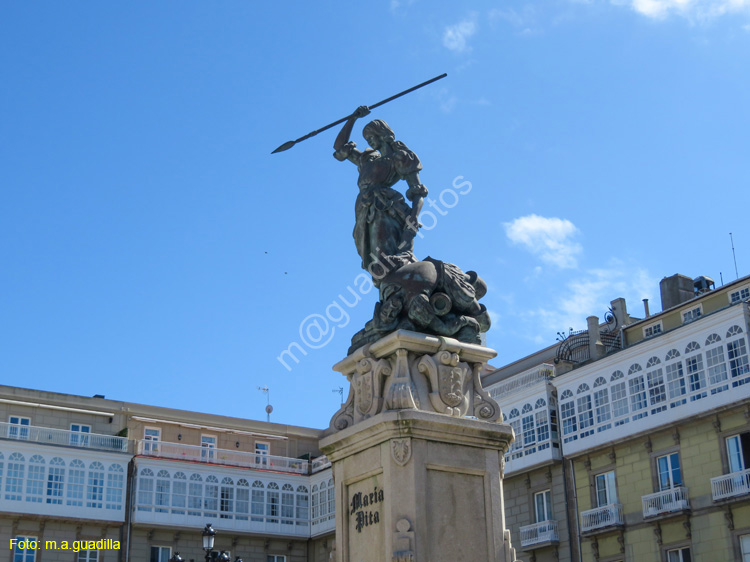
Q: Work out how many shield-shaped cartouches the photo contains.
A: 3